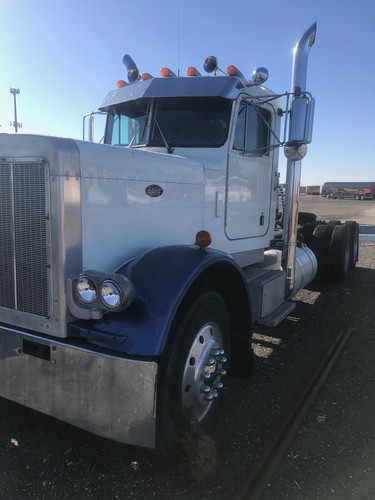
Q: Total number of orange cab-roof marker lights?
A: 5